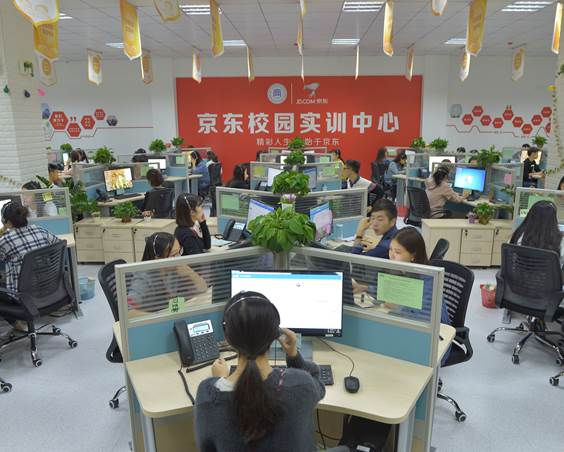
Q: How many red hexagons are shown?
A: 14